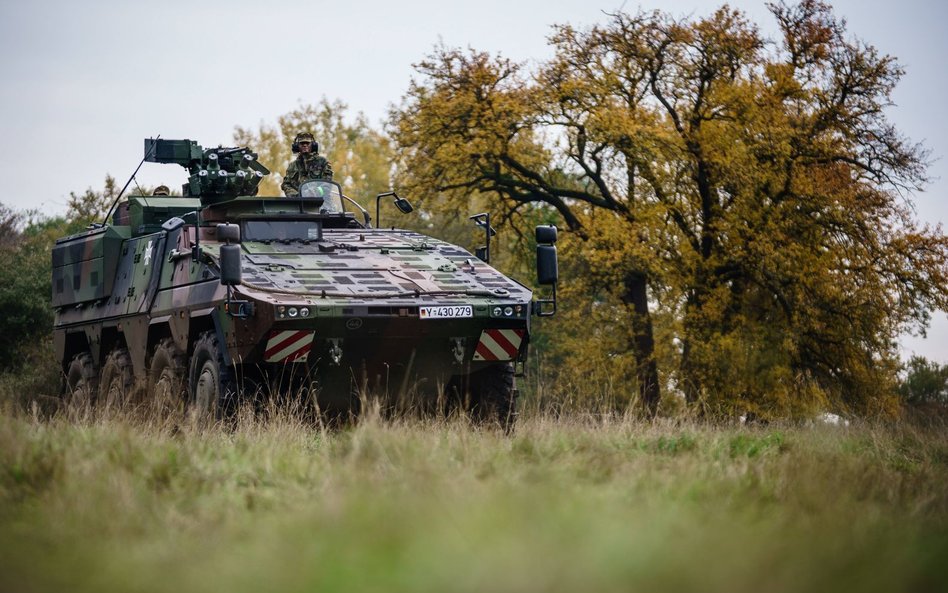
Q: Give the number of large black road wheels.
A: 5